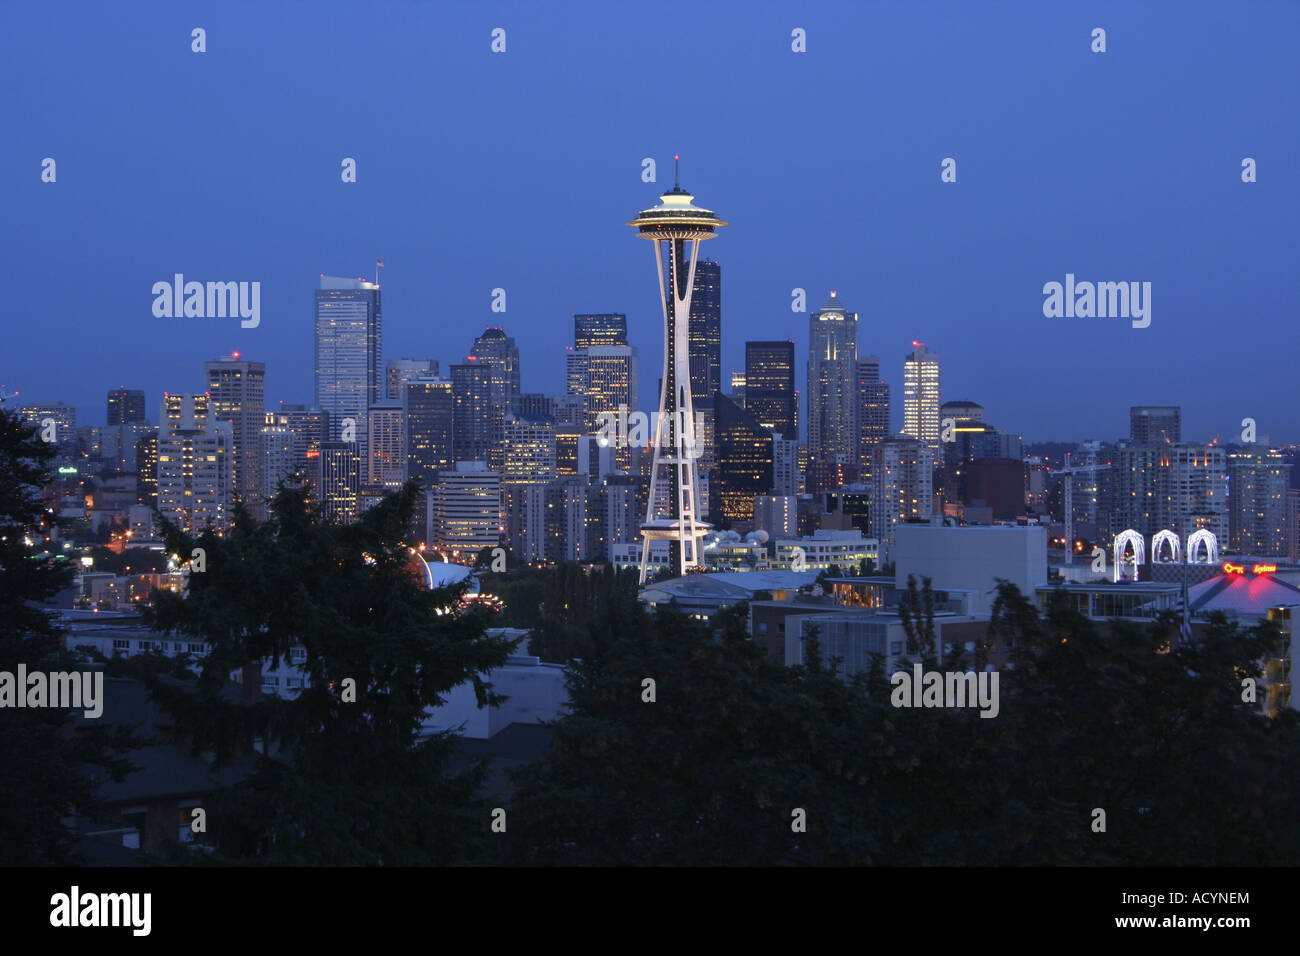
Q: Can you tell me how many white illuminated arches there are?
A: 3